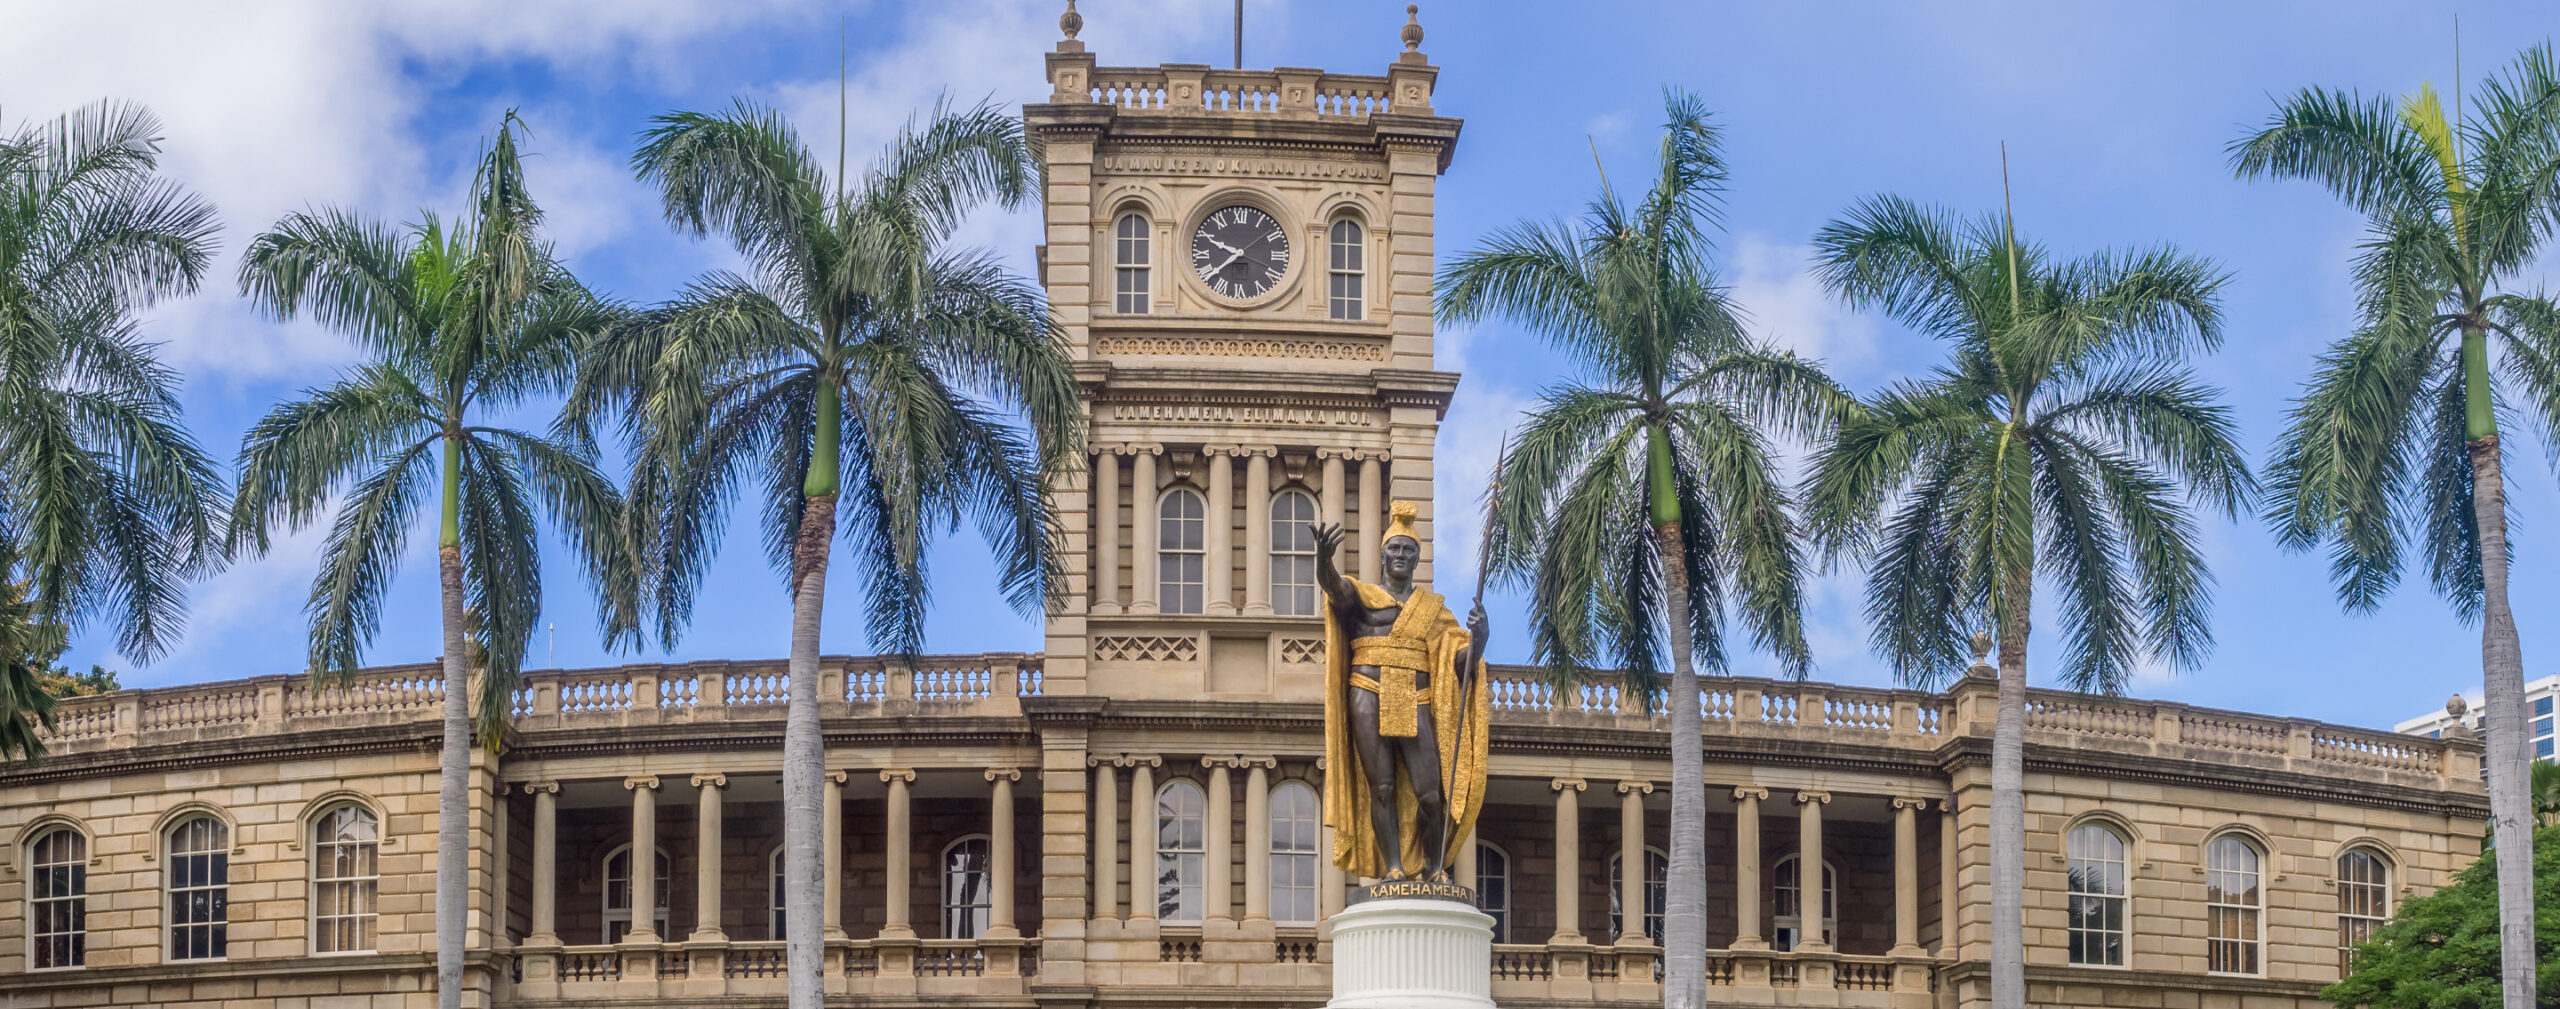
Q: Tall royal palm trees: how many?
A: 6